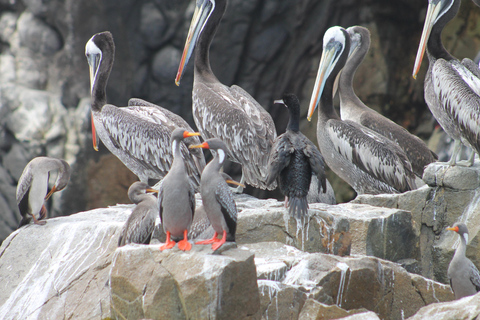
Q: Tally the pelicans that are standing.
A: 5